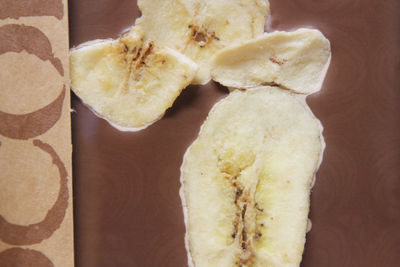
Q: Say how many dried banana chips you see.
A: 4